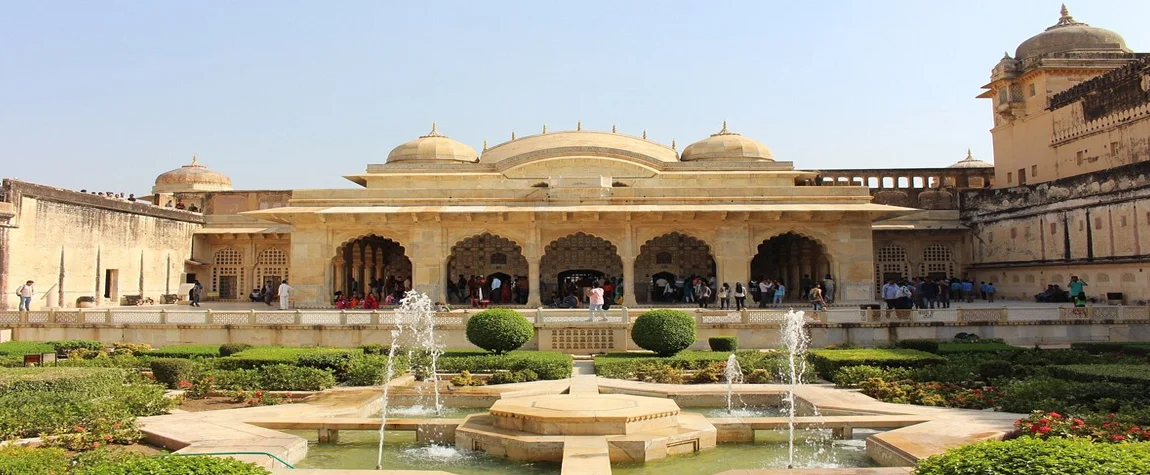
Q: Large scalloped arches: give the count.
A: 5